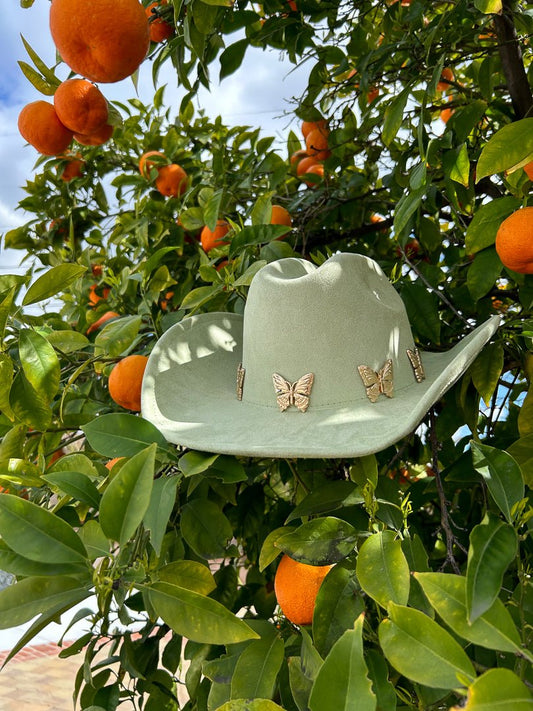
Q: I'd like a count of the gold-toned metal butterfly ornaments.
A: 4